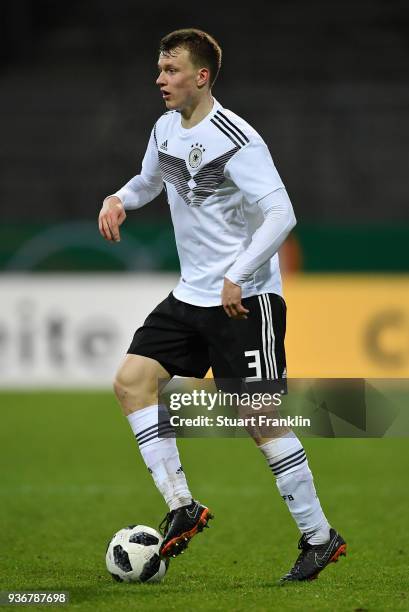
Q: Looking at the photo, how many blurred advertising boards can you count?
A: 2